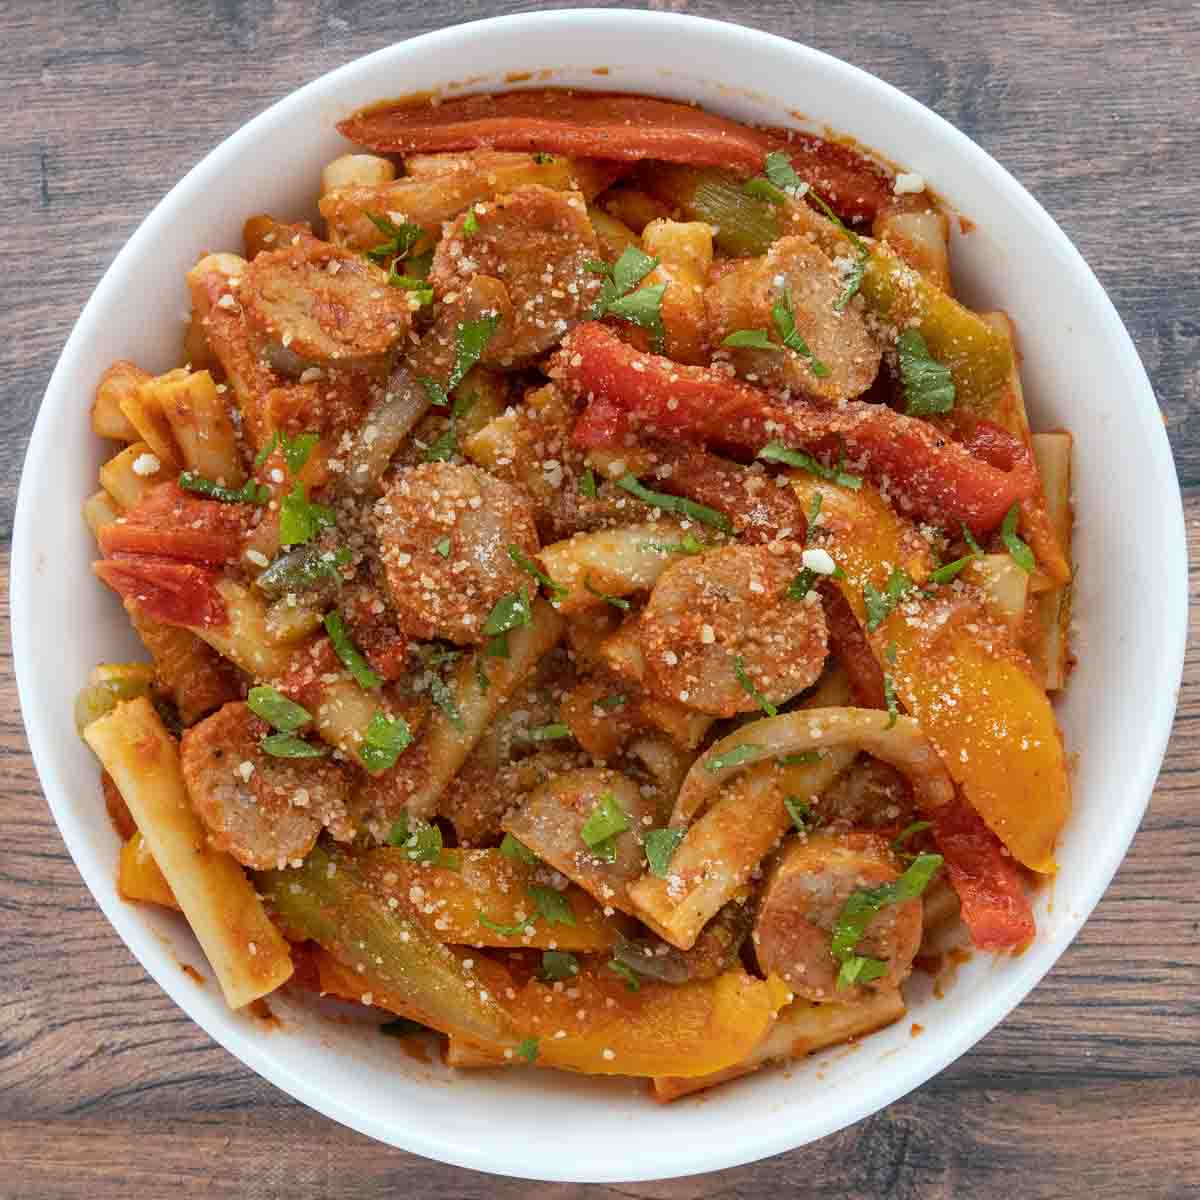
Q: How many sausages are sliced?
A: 8